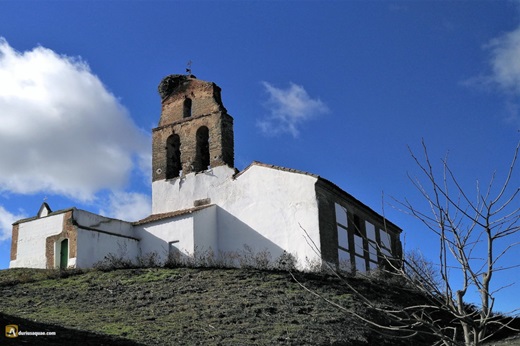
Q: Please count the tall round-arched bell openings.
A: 2